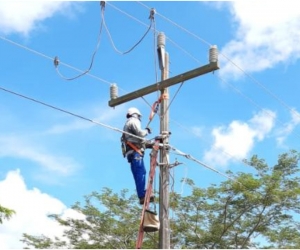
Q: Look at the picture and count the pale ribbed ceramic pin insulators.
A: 3